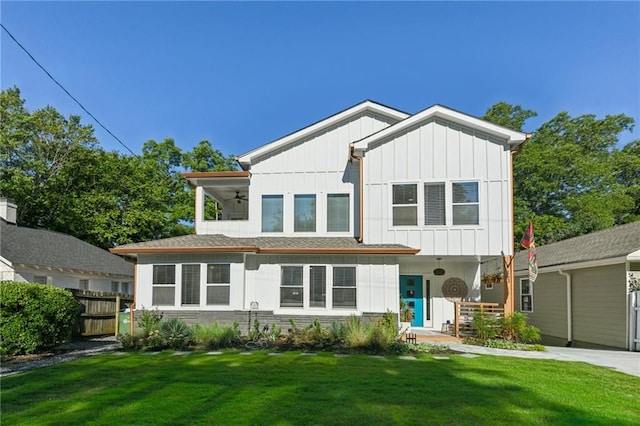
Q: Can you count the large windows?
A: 12